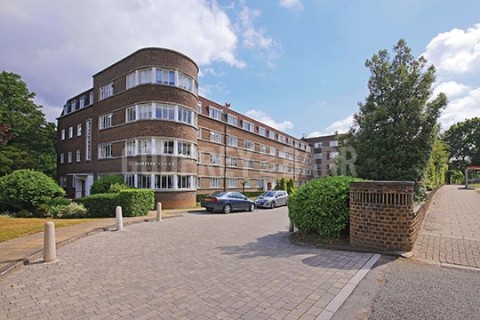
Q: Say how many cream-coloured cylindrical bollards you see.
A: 3